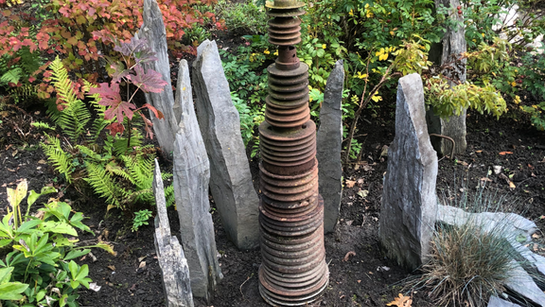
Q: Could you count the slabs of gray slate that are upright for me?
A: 6